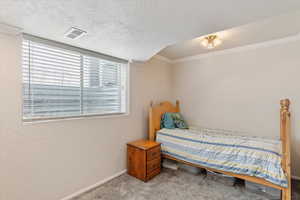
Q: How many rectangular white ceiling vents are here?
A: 1